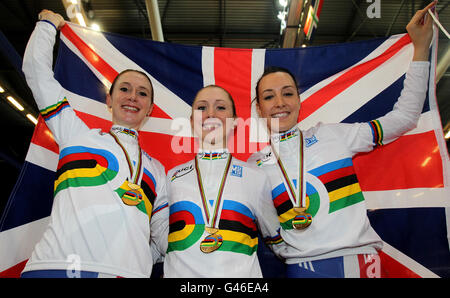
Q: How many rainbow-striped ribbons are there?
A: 3